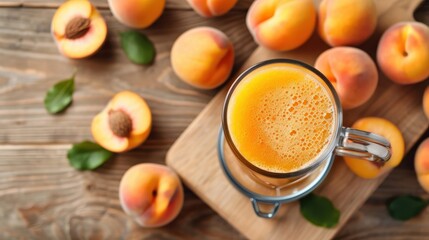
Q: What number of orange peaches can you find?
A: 13